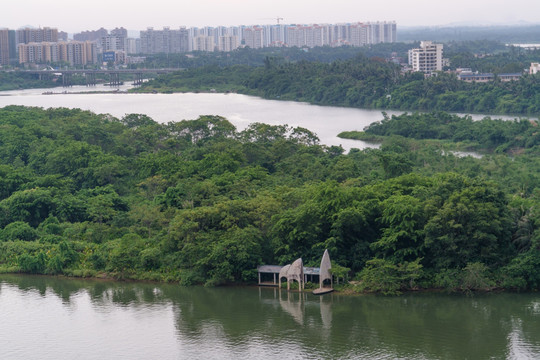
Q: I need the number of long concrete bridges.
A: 1